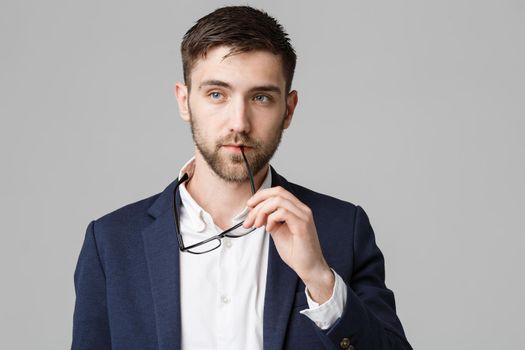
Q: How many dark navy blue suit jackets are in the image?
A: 1